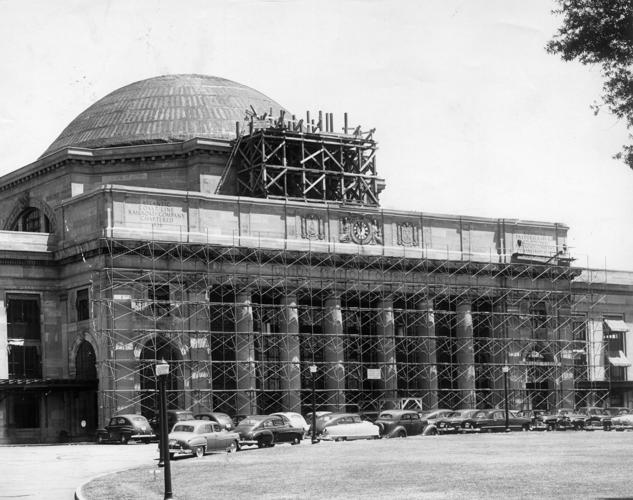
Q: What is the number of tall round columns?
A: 6